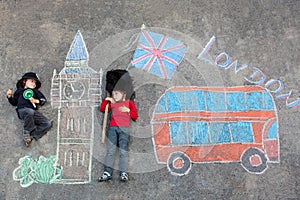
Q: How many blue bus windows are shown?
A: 12